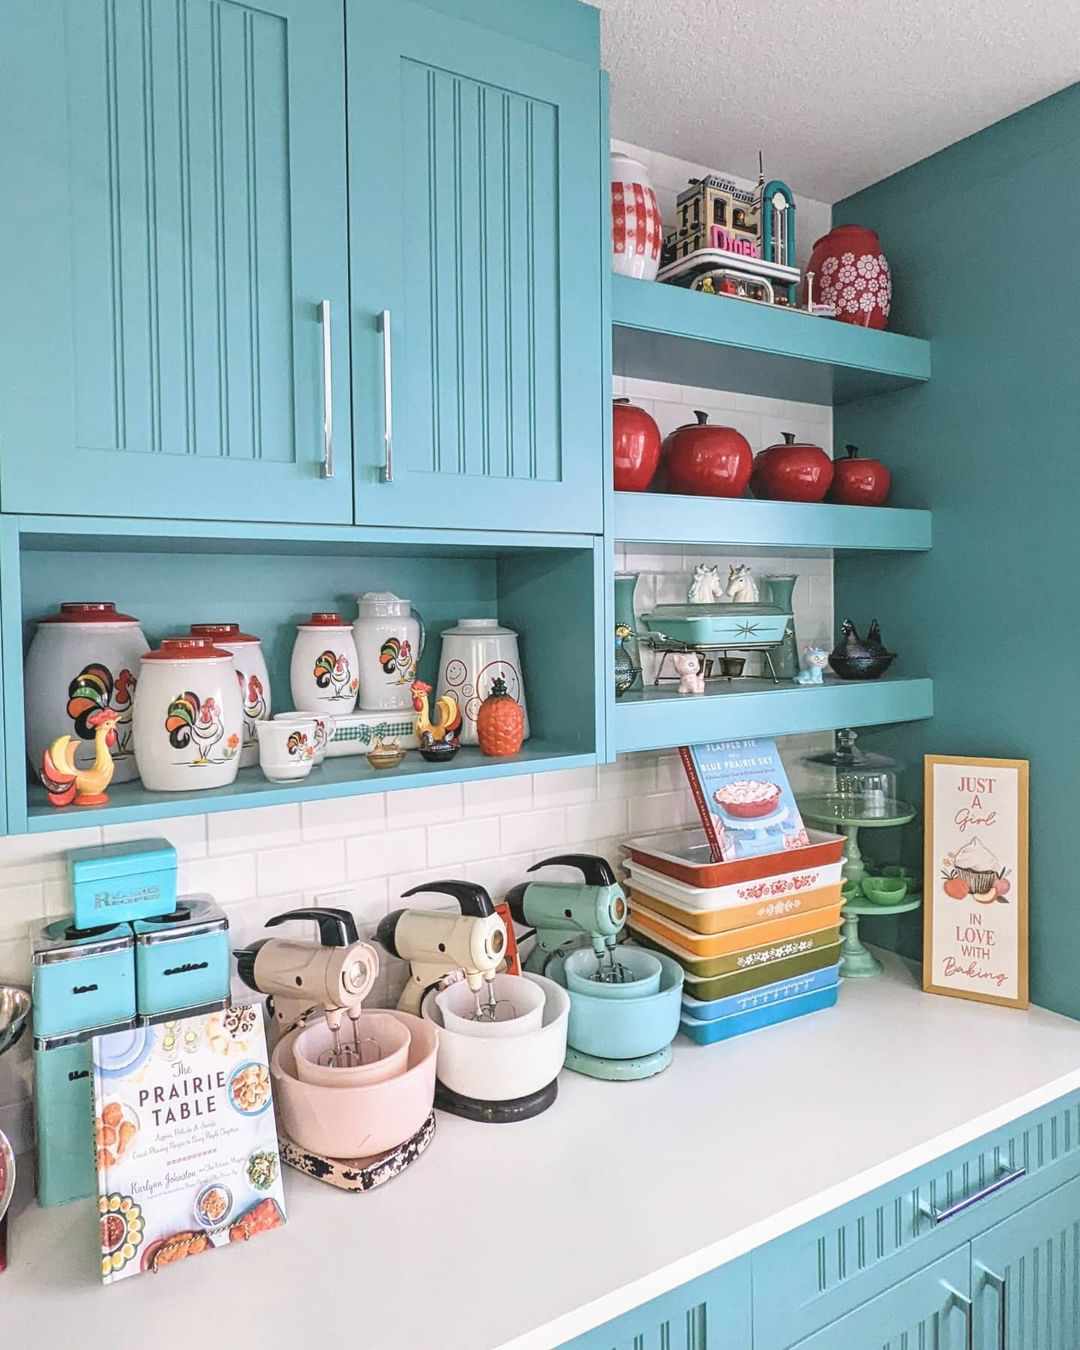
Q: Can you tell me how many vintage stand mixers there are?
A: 3